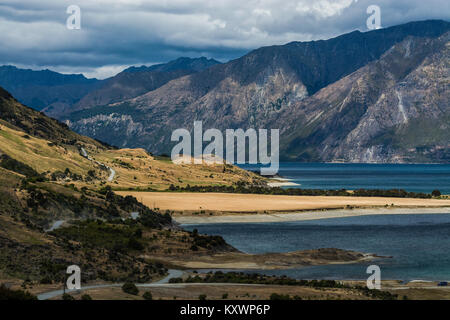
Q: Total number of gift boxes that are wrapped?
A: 0